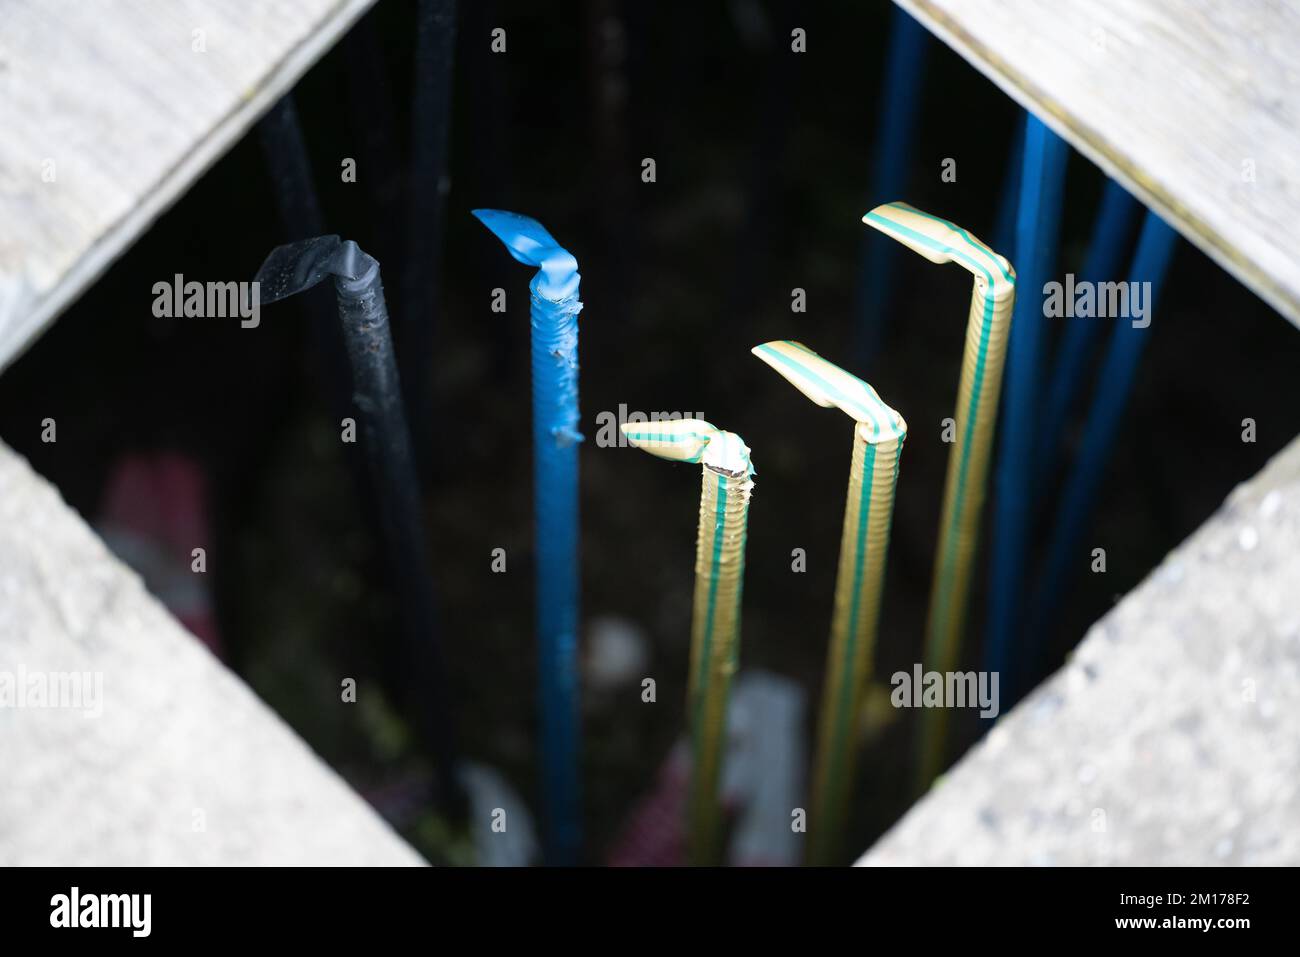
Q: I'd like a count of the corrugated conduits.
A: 5